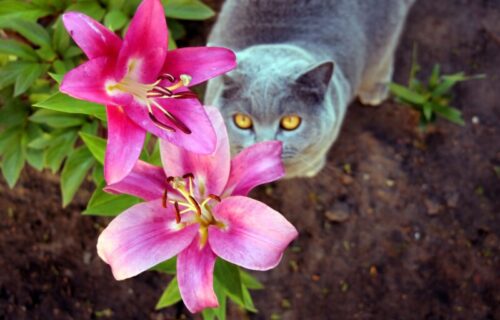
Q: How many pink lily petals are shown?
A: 12